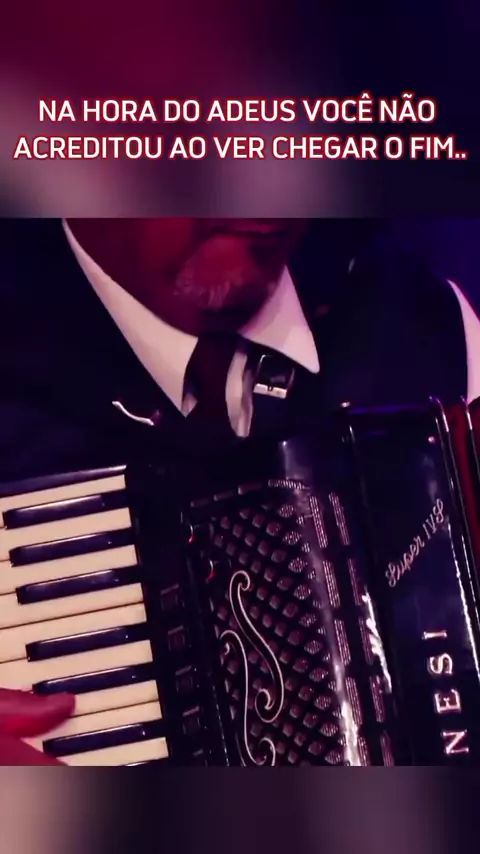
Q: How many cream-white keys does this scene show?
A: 9